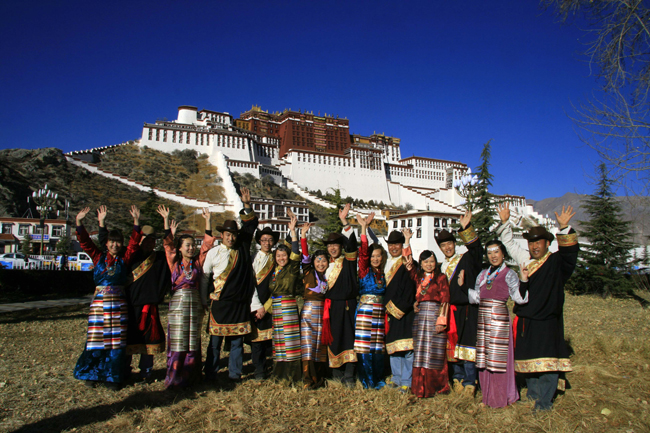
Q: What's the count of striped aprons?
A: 7